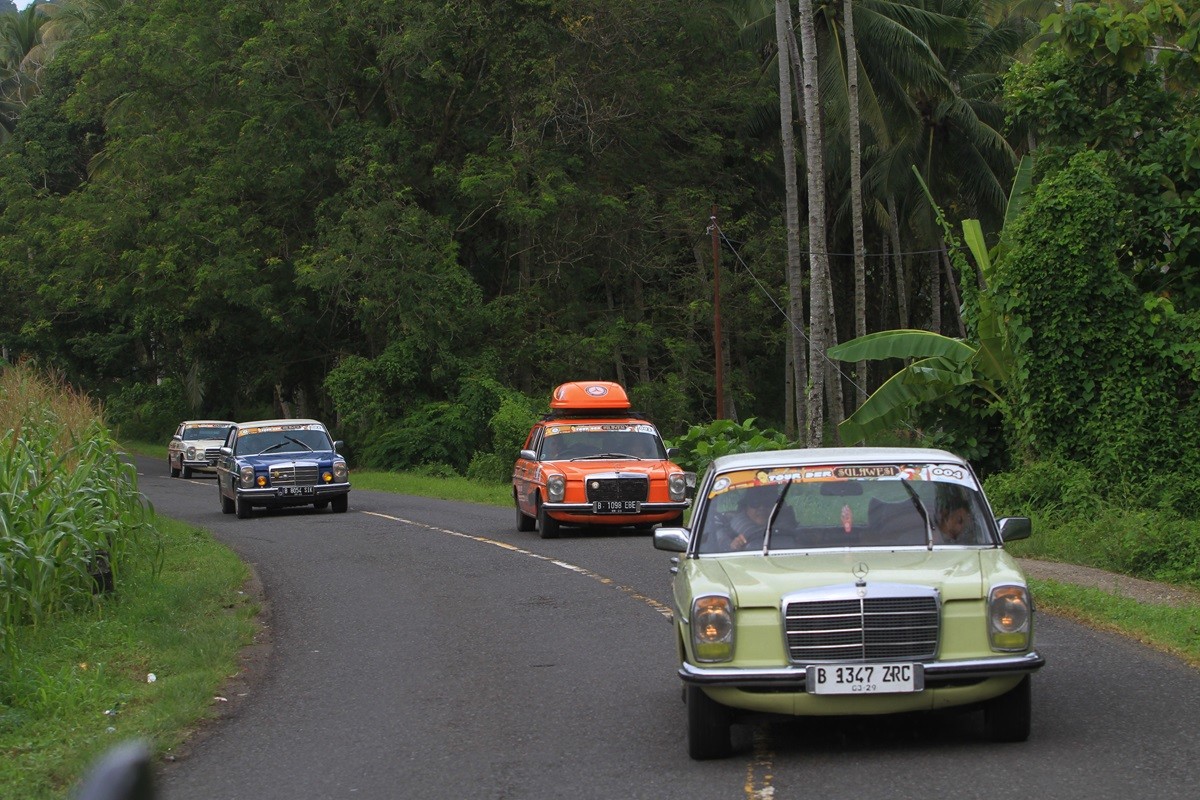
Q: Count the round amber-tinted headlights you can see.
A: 2